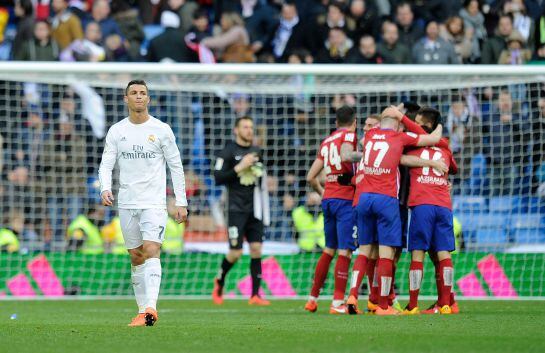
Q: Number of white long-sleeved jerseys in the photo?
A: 1